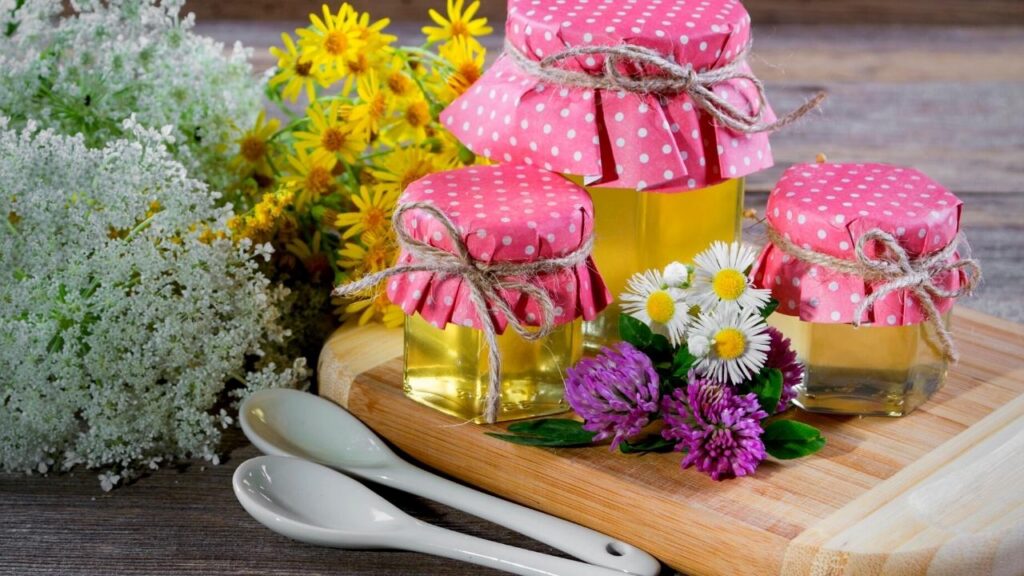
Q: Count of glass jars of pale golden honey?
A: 3